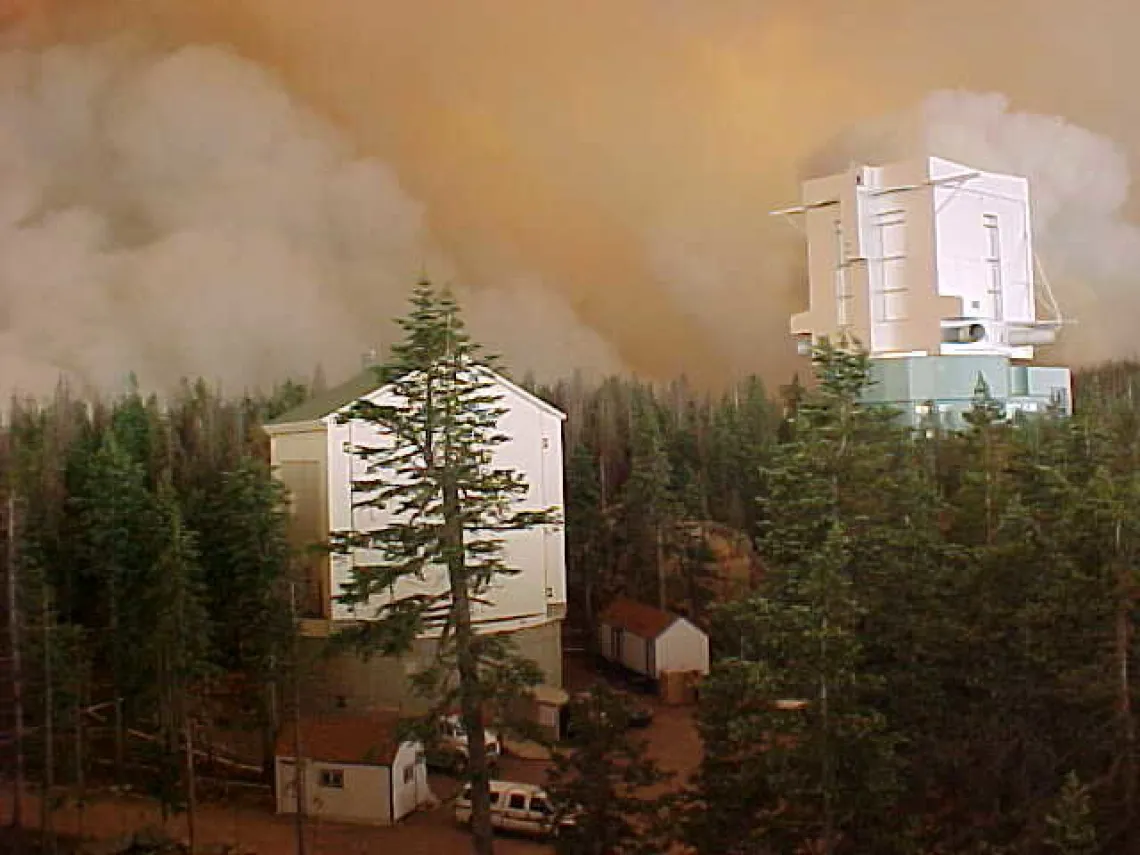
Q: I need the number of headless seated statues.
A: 0